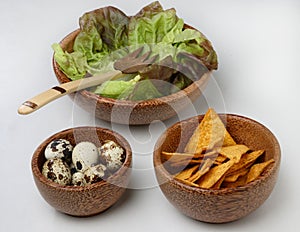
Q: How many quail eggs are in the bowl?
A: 6